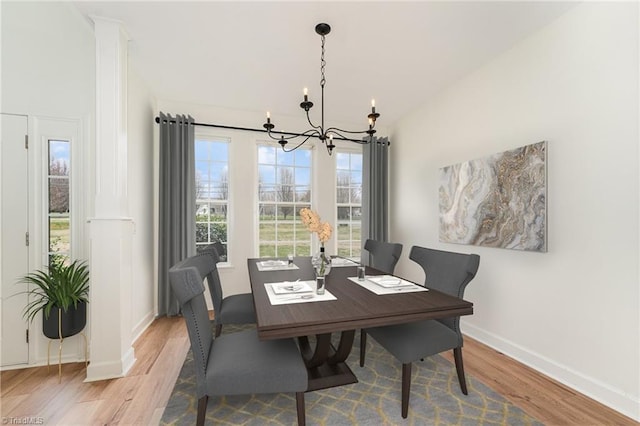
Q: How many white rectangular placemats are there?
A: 4